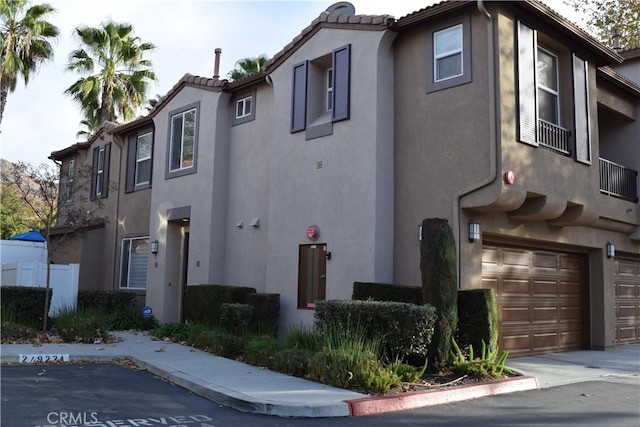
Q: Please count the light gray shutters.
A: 2